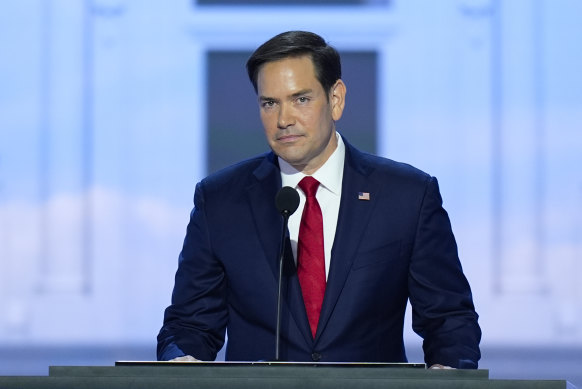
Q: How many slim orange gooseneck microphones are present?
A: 0